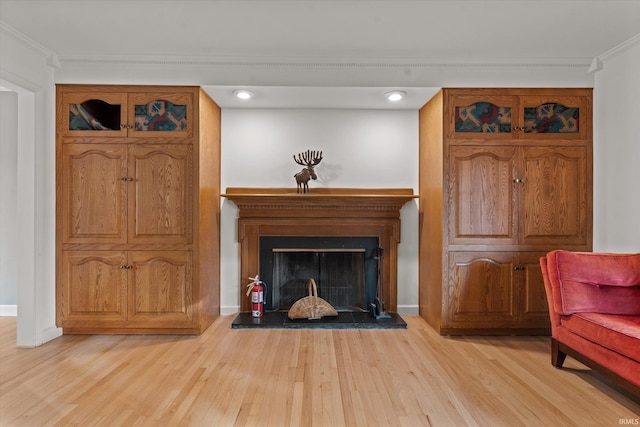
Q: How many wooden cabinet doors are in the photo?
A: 12